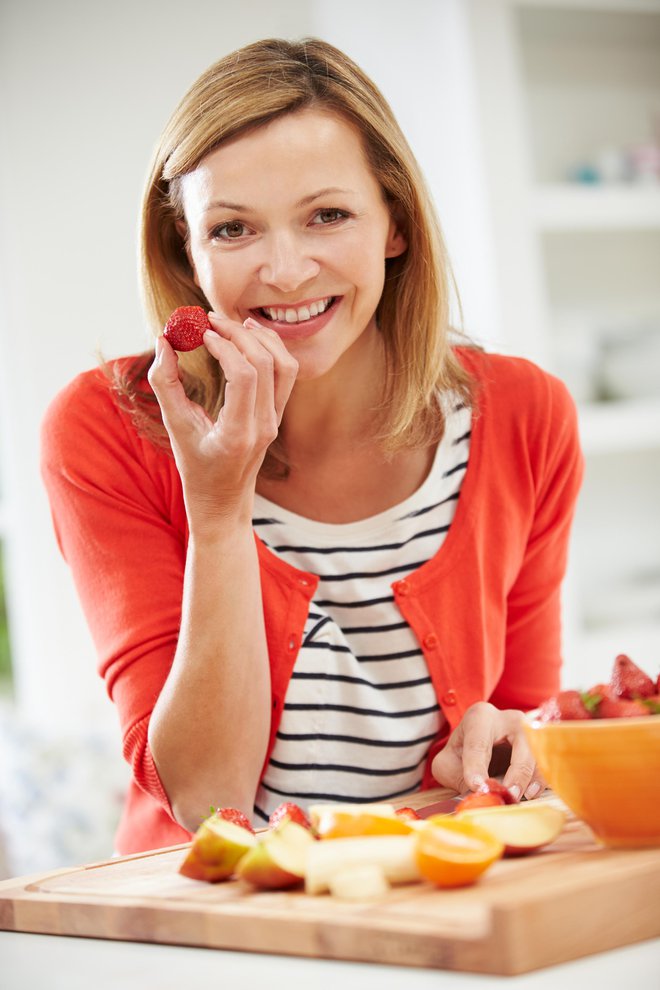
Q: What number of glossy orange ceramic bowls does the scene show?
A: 1